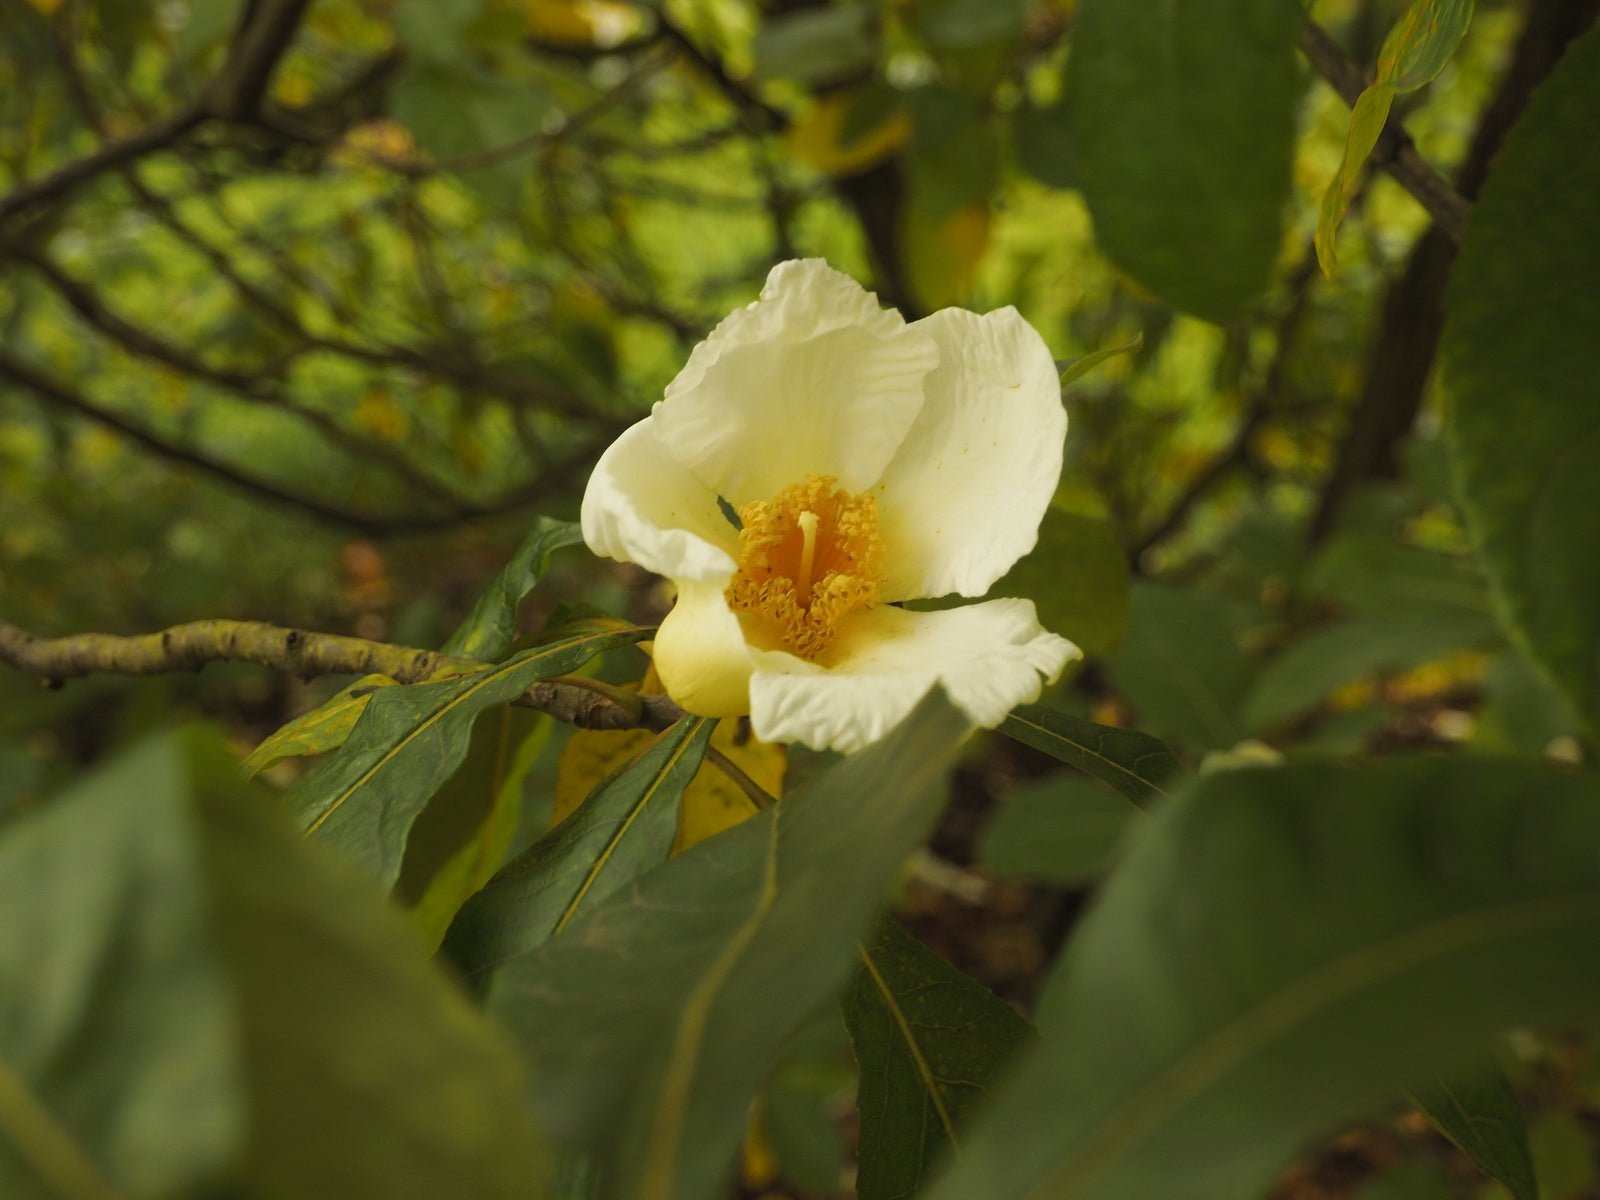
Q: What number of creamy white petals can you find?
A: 5